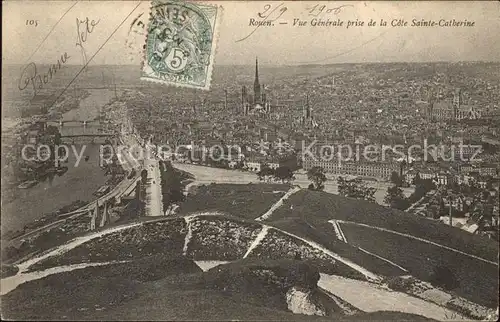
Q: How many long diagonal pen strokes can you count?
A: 2